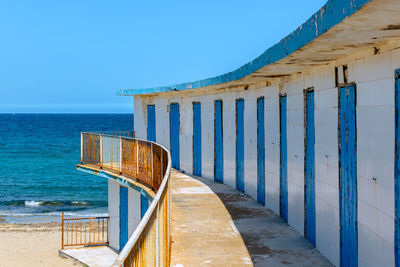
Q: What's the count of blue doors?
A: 12